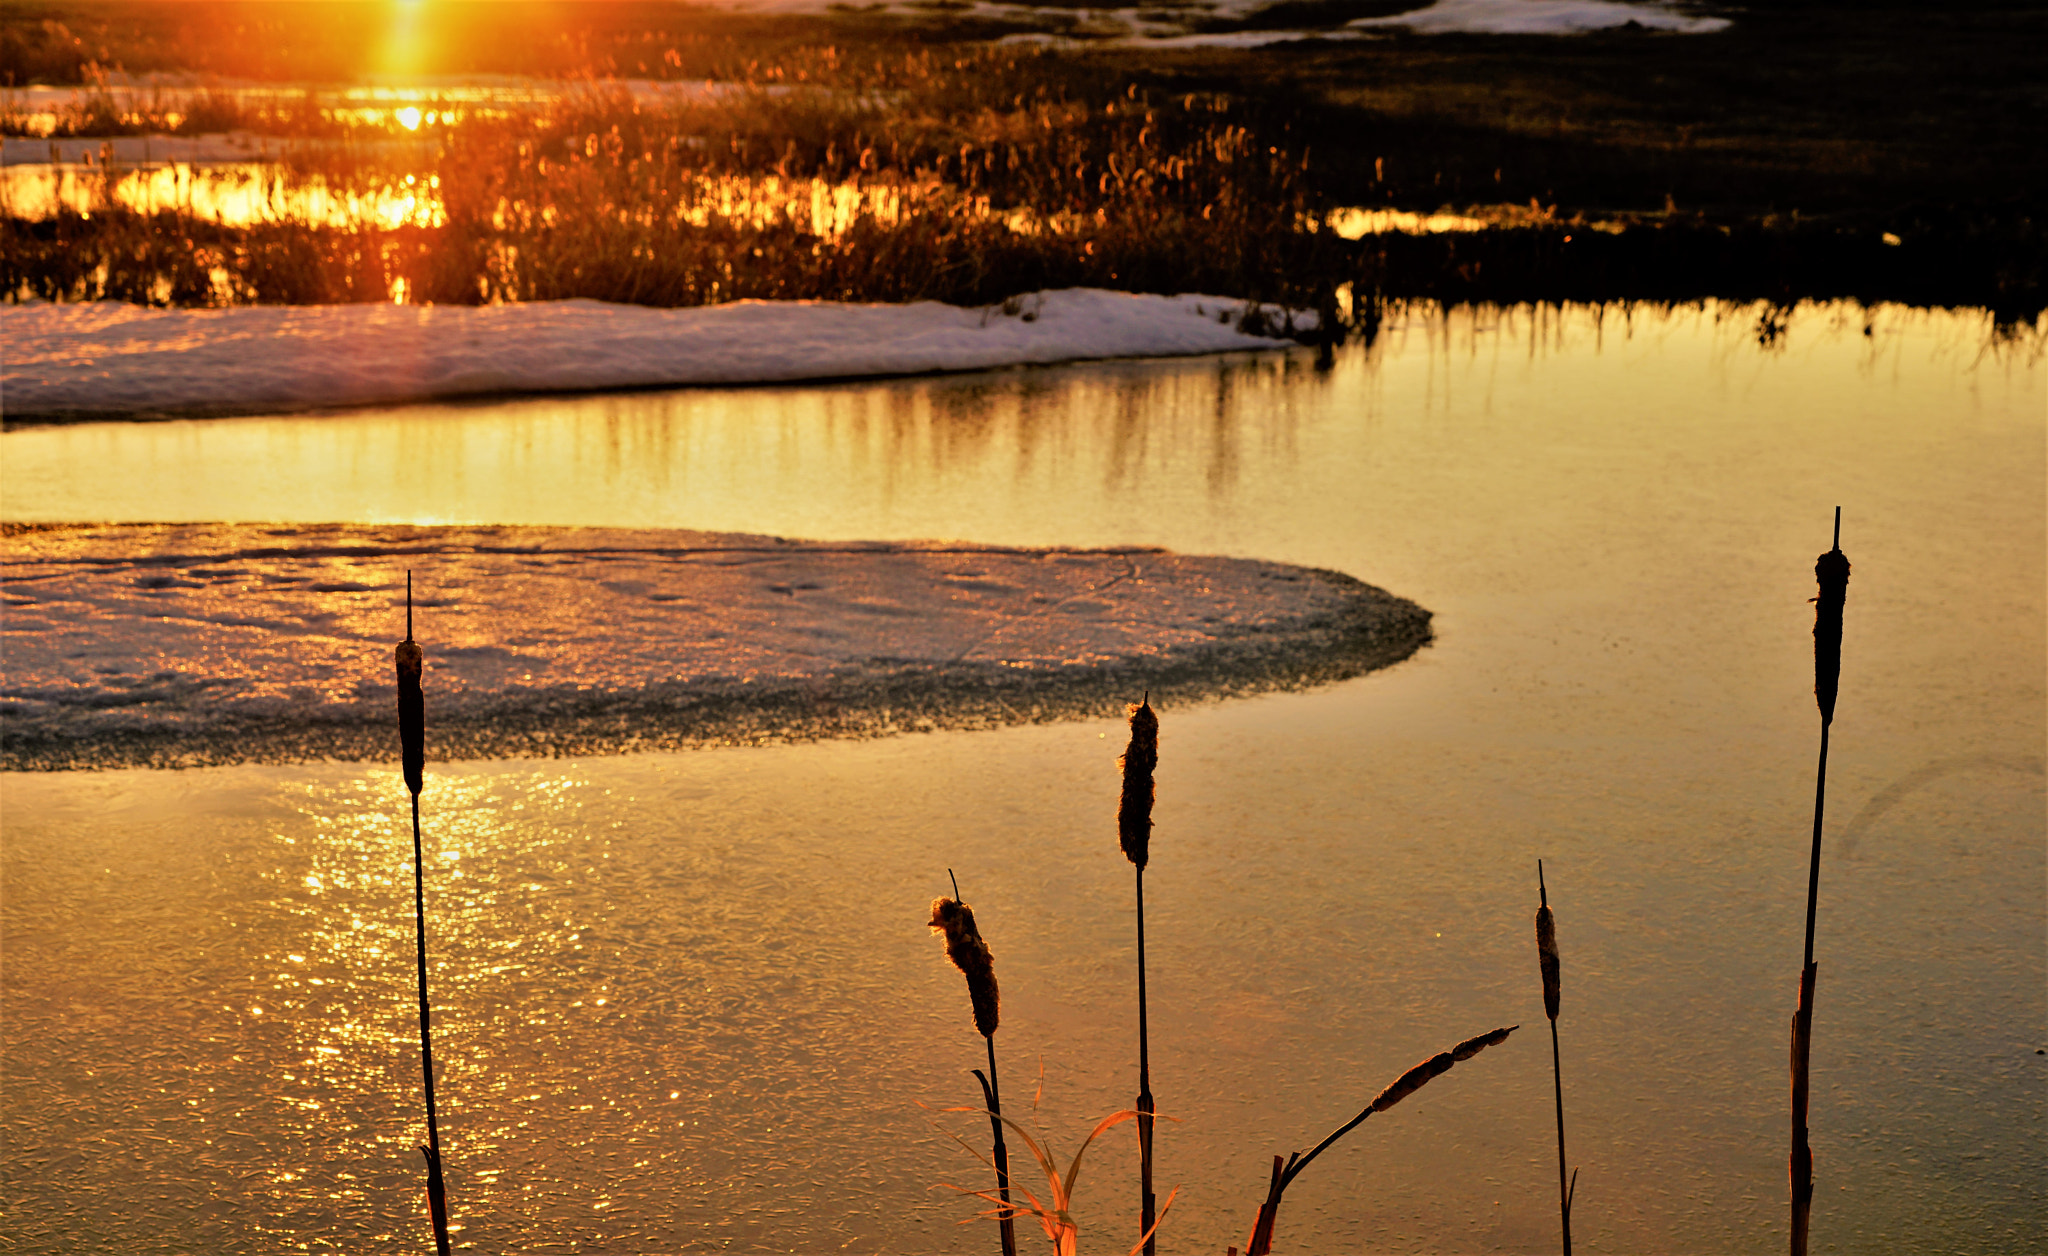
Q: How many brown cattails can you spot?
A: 6